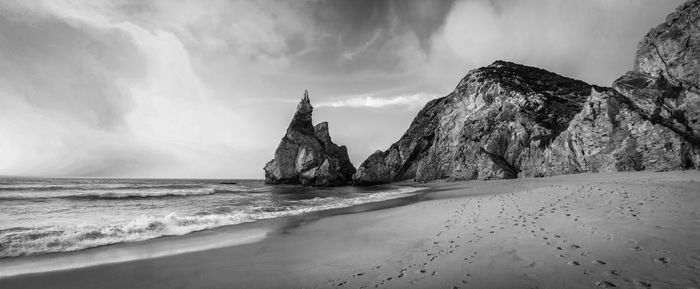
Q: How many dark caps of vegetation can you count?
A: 1